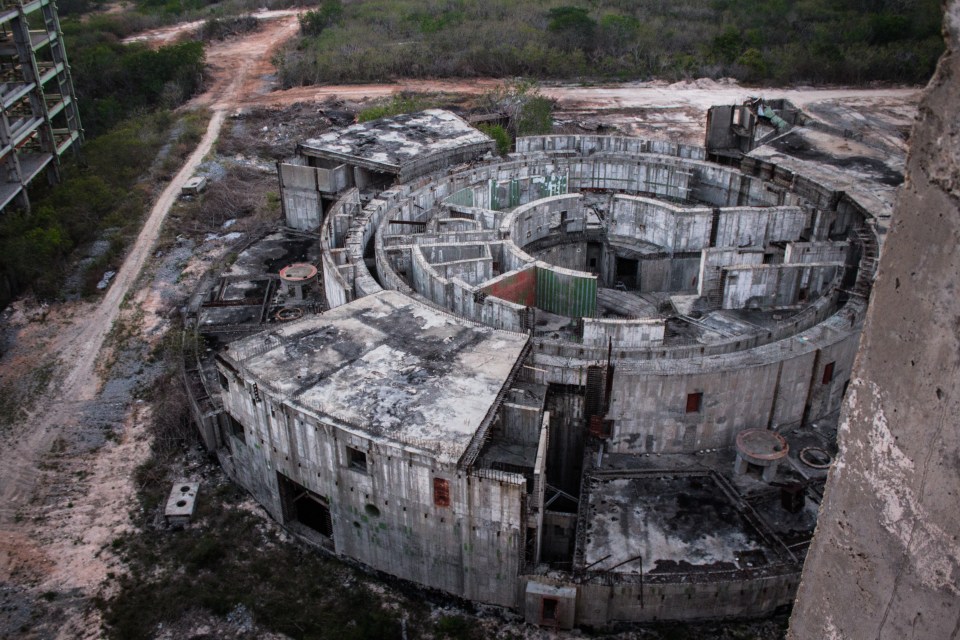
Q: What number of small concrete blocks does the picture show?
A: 2